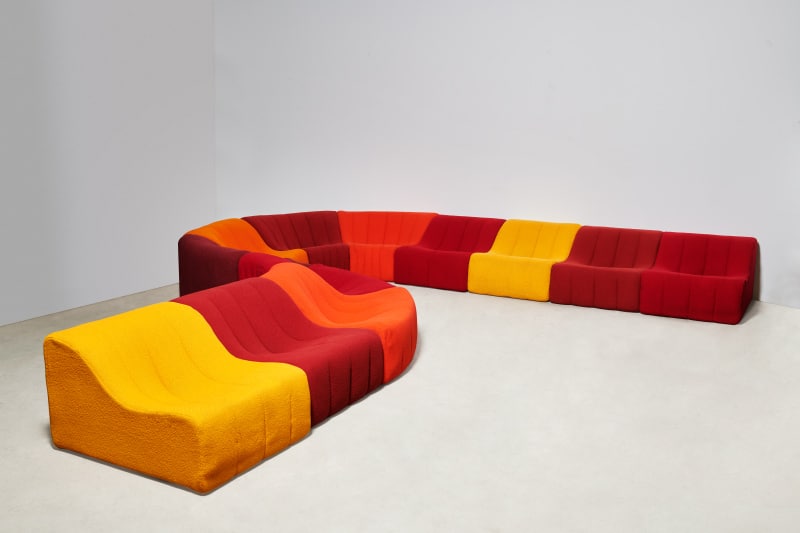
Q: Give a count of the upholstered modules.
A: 12